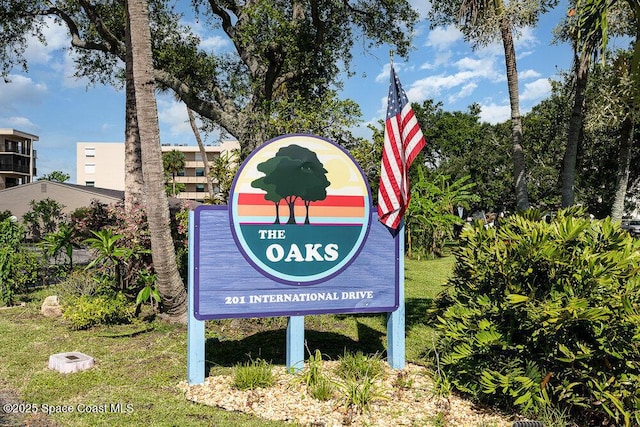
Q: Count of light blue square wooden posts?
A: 3